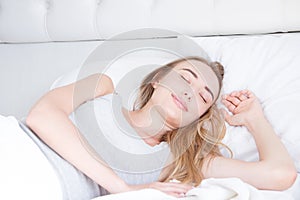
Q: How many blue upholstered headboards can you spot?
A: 0